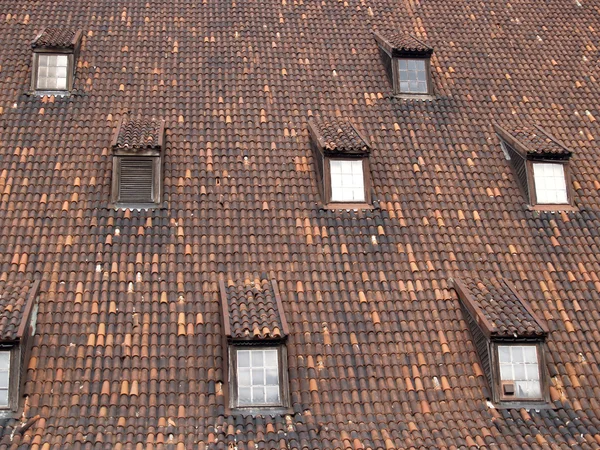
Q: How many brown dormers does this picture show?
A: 8